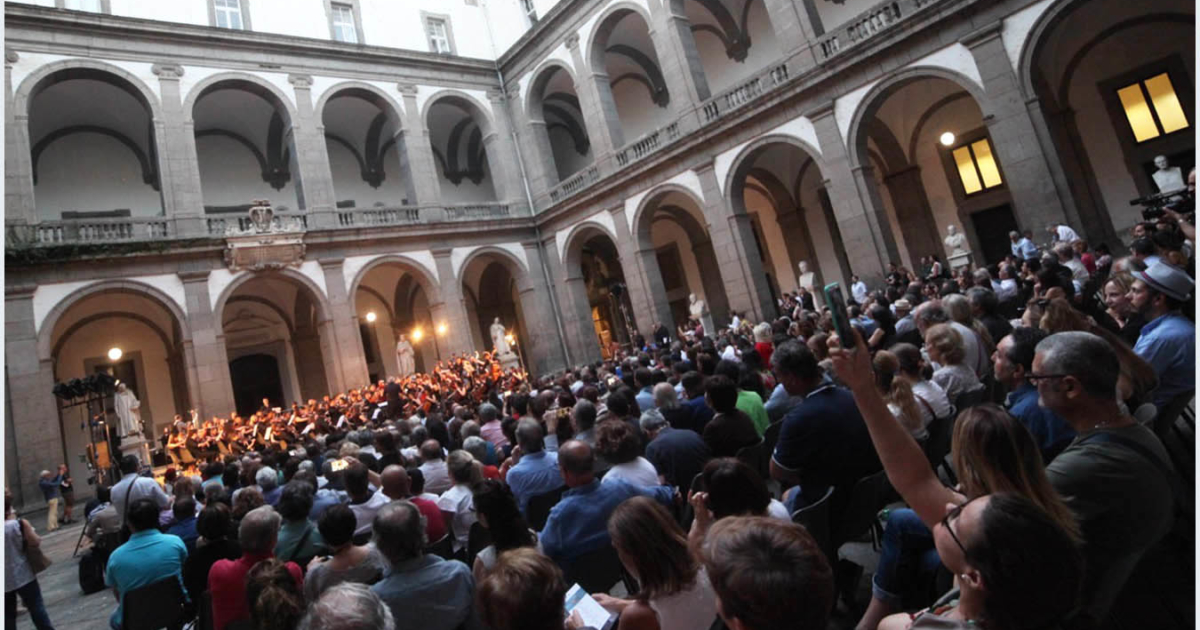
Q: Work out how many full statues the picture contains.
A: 3